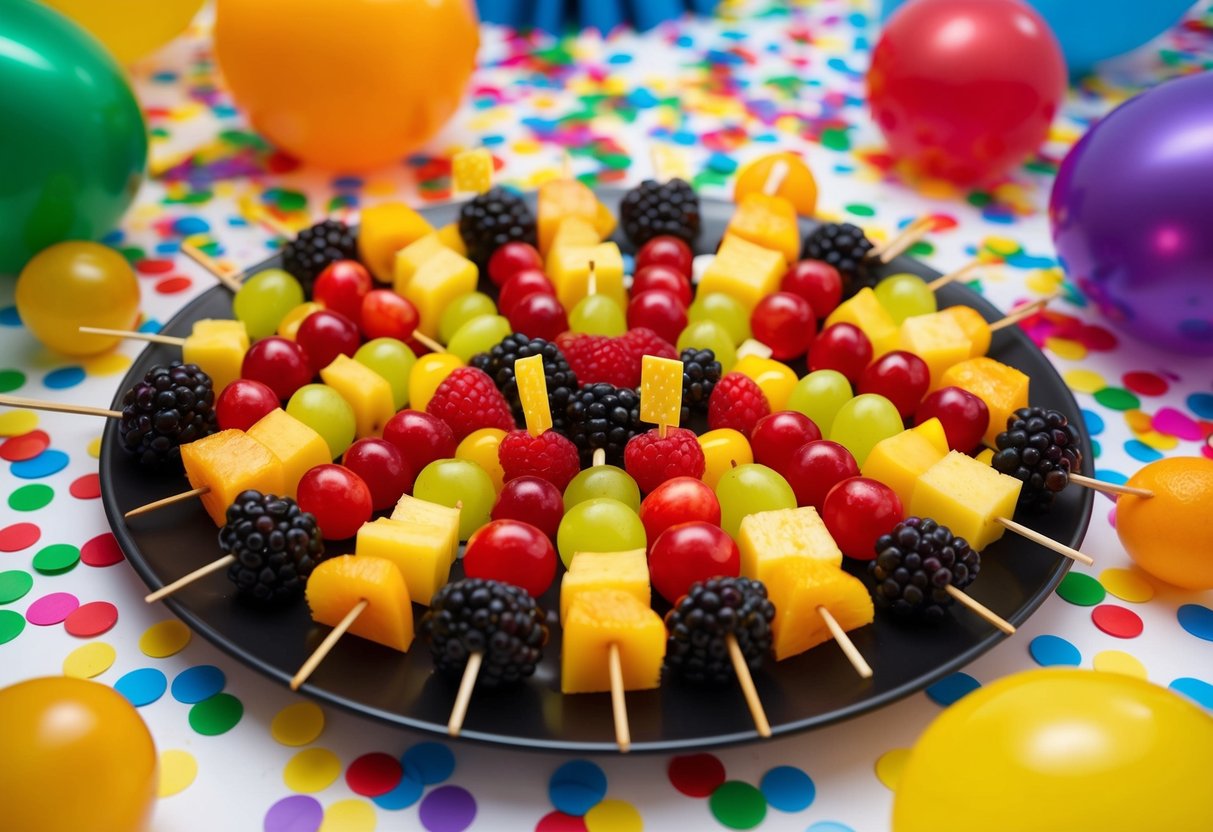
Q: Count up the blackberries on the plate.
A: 13